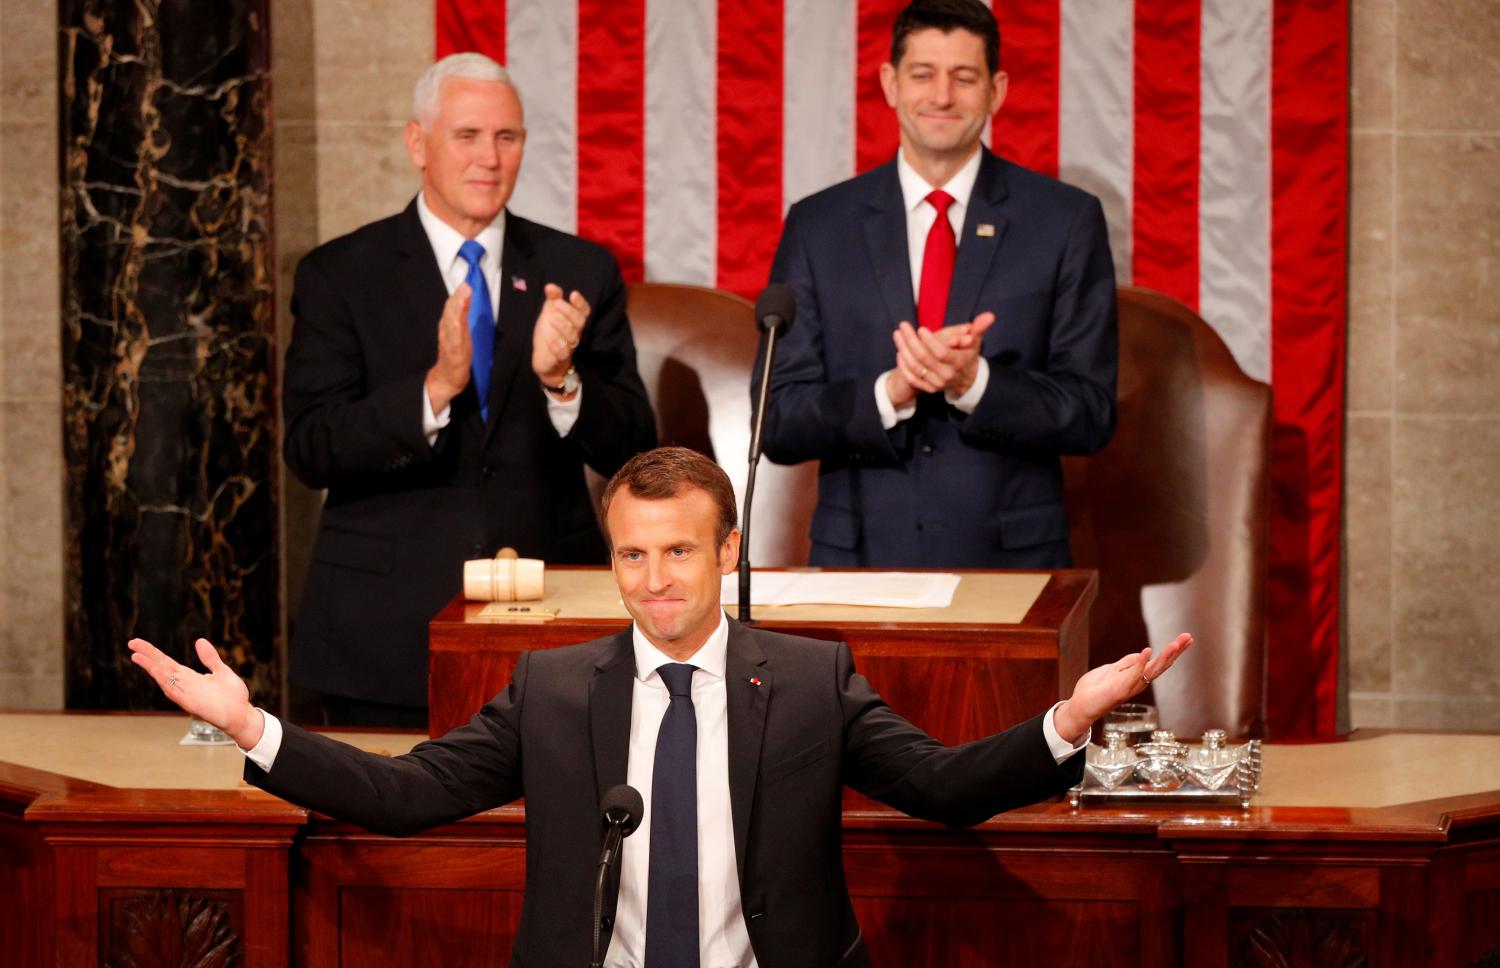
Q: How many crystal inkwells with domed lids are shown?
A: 3